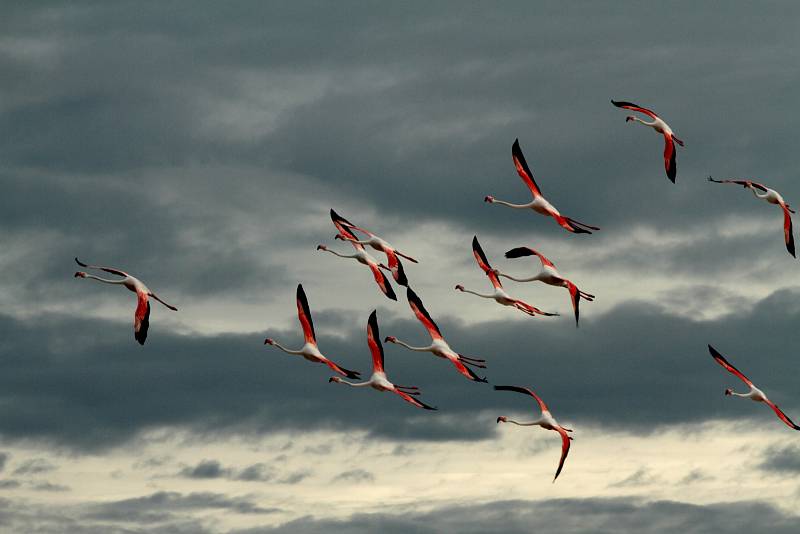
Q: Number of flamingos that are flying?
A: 13